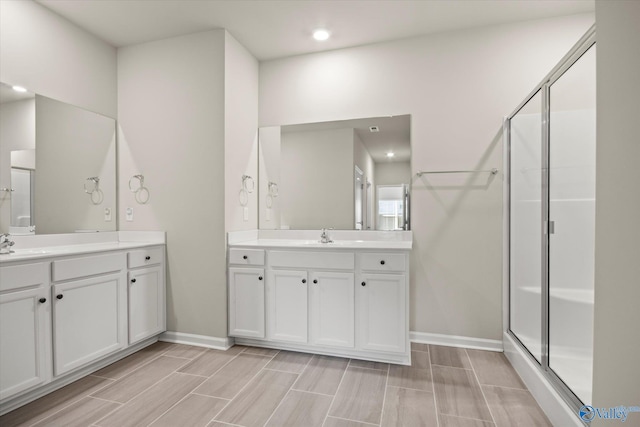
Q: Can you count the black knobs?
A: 10